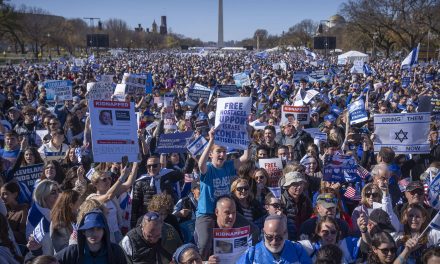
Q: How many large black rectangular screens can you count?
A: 2